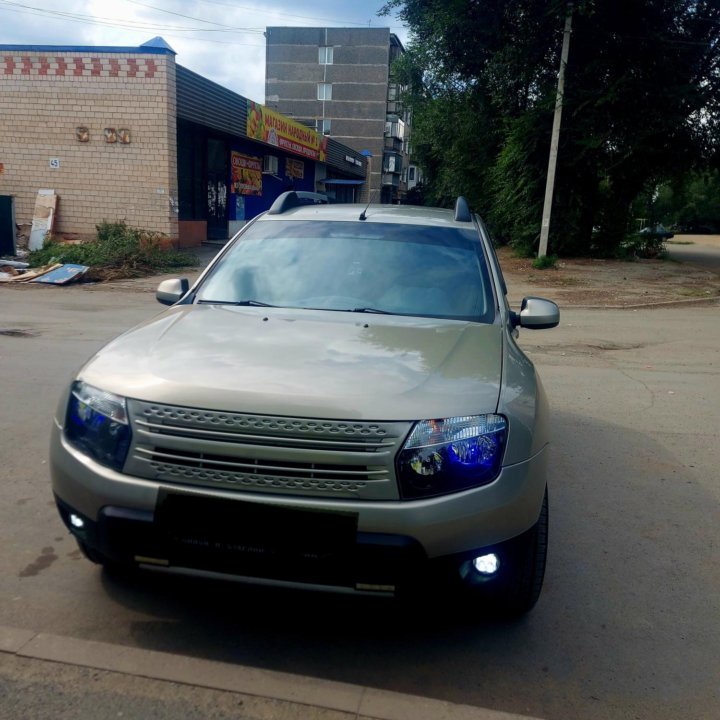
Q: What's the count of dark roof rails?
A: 2